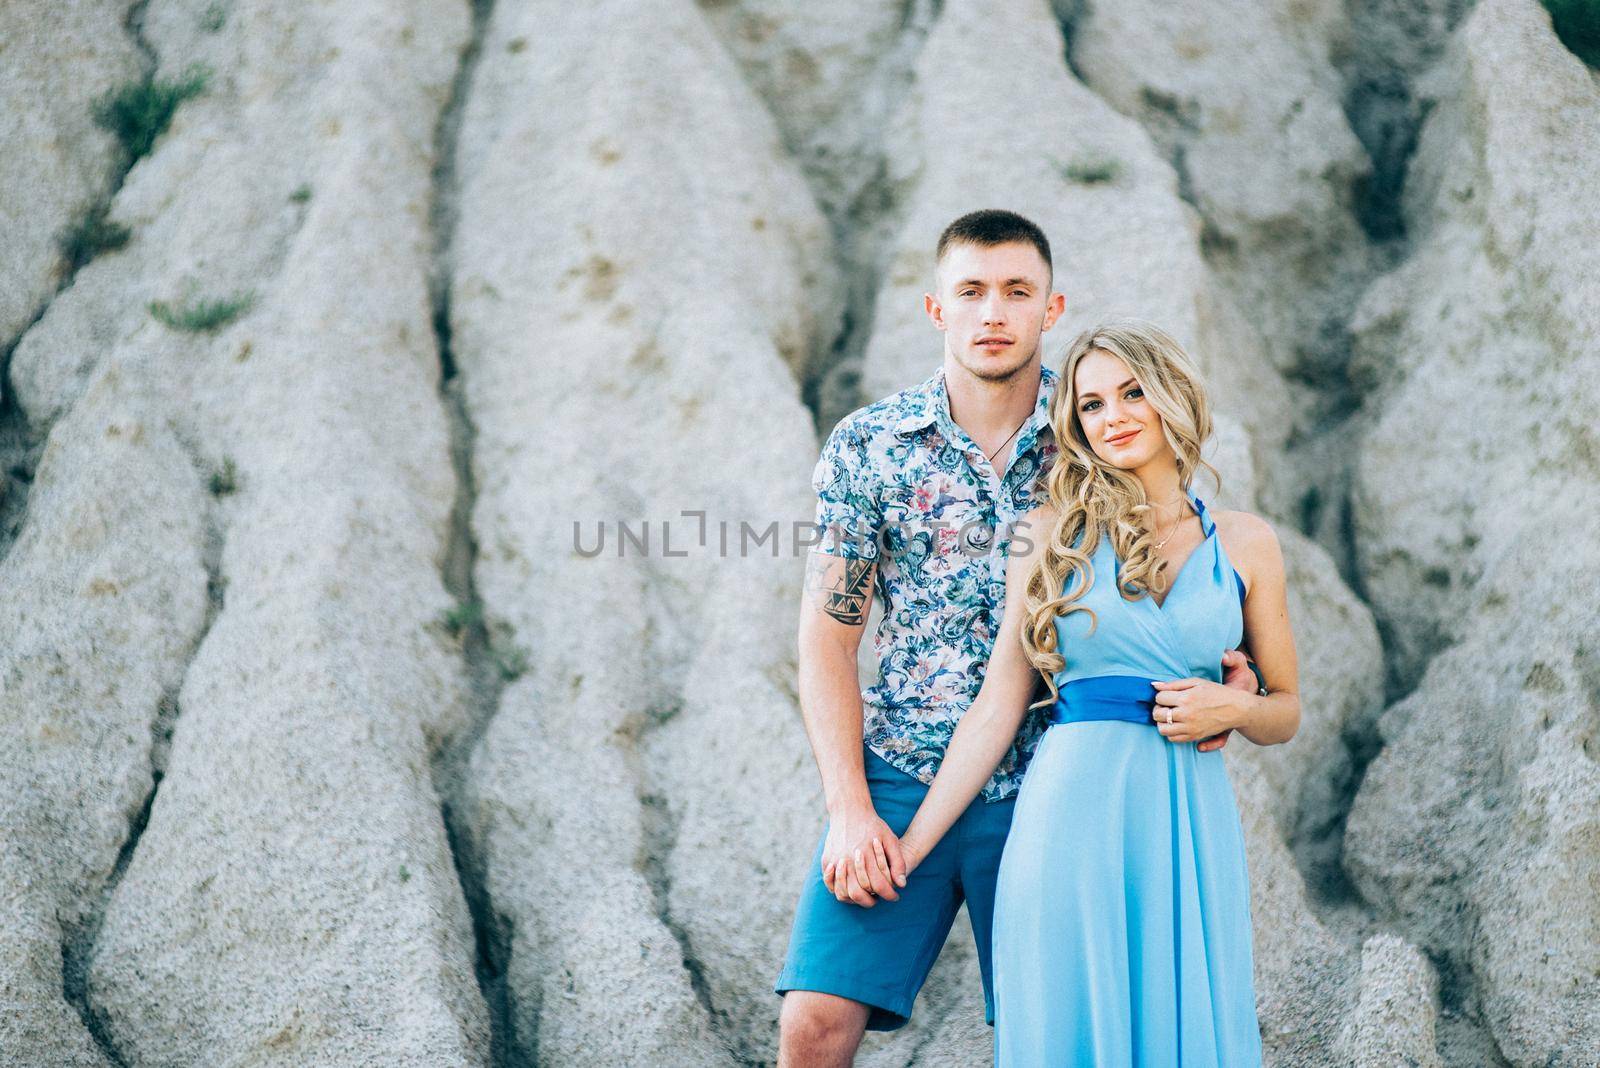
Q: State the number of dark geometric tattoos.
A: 1